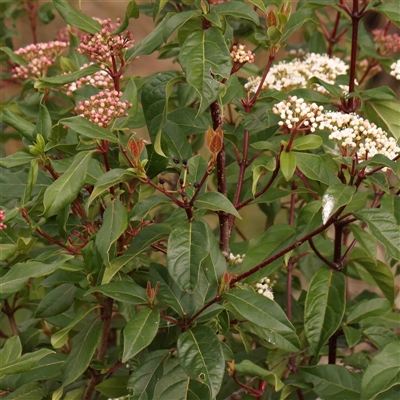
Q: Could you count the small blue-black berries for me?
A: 6